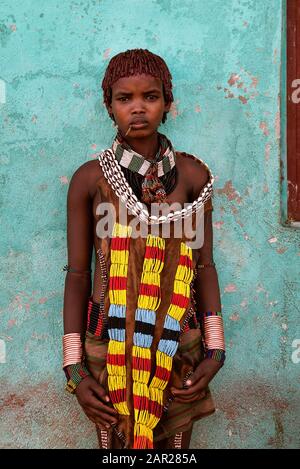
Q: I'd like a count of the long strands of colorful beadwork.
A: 3